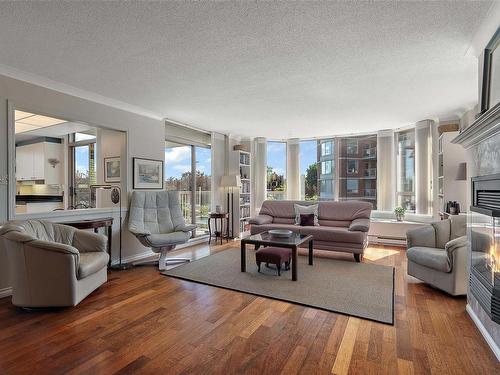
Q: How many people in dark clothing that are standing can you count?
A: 0